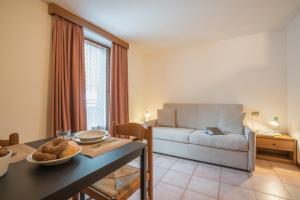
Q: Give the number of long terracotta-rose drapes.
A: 2